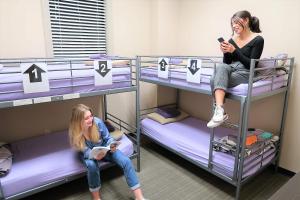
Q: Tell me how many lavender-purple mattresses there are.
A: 4